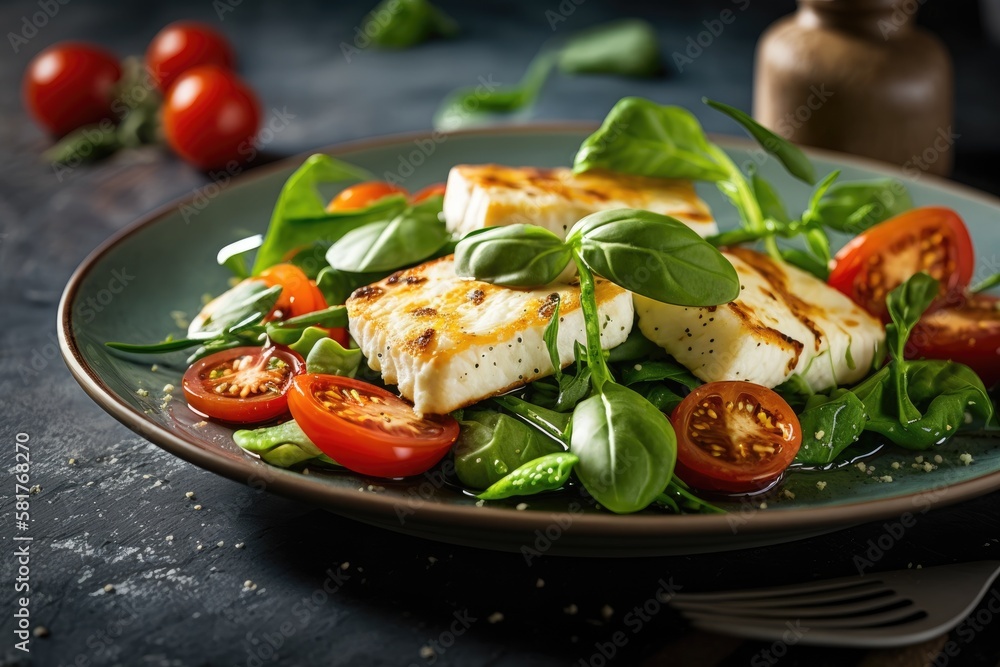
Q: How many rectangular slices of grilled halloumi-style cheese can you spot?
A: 3